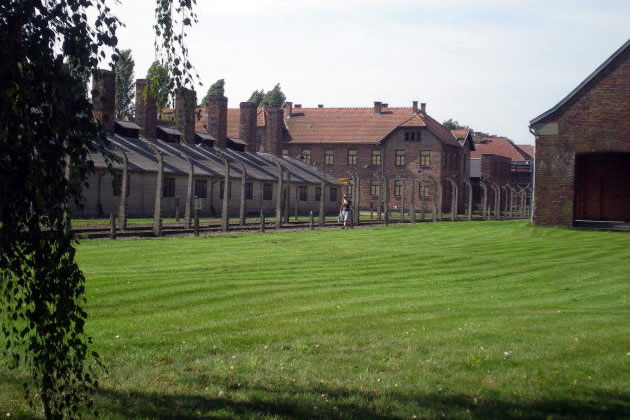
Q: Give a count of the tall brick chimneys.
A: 6